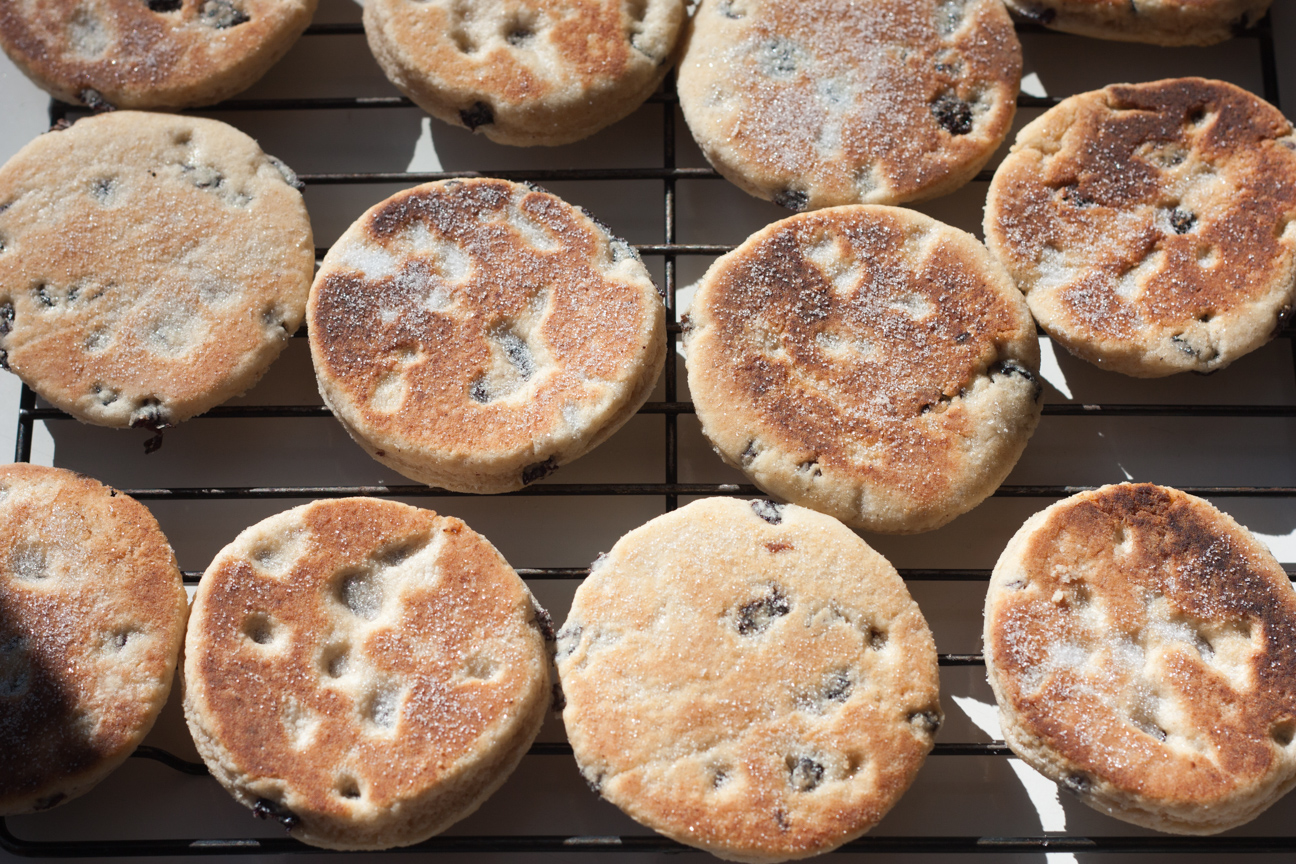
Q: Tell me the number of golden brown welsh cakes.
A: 12